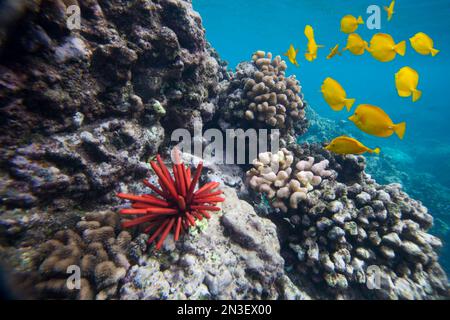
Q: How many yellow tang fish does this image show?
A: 12